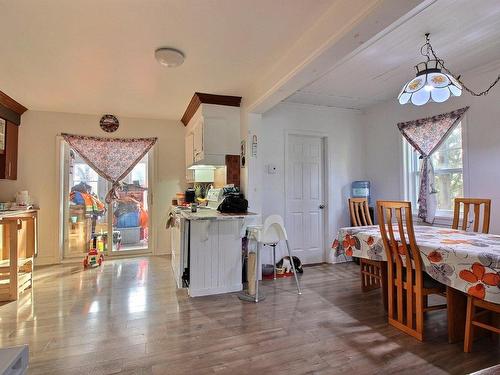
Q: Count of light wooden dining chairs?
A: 4